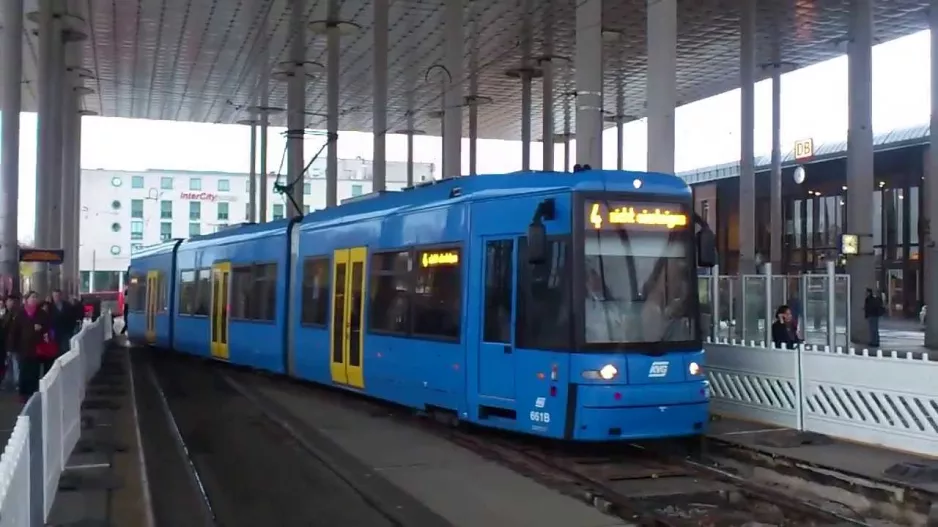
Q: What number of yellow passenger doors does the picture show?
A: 3